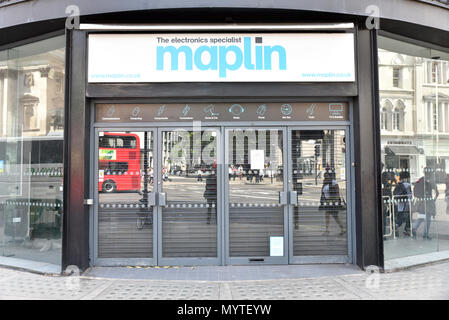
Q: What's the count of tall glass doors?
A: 4